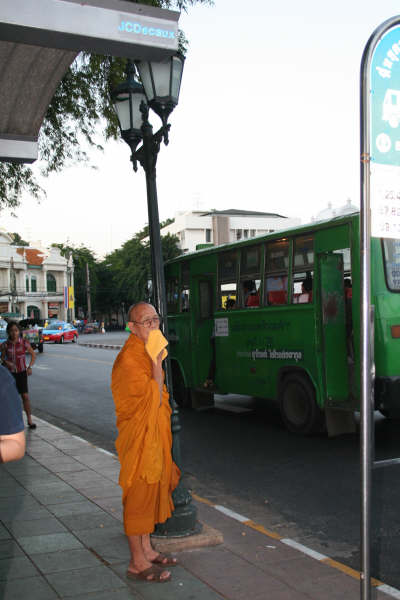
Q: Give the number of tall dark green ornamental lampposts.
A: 1